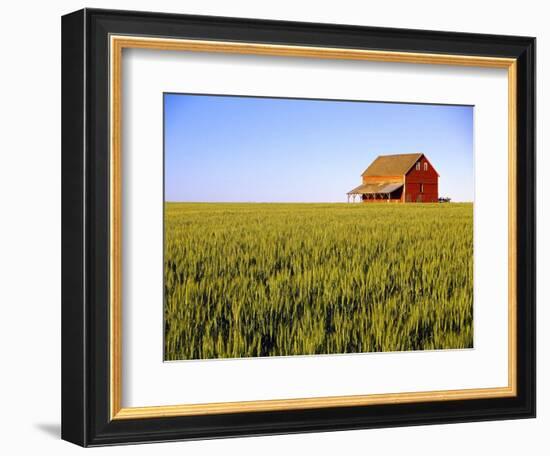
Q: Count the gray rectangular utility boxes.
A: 0